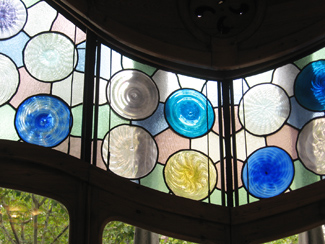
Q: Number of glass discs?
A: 12